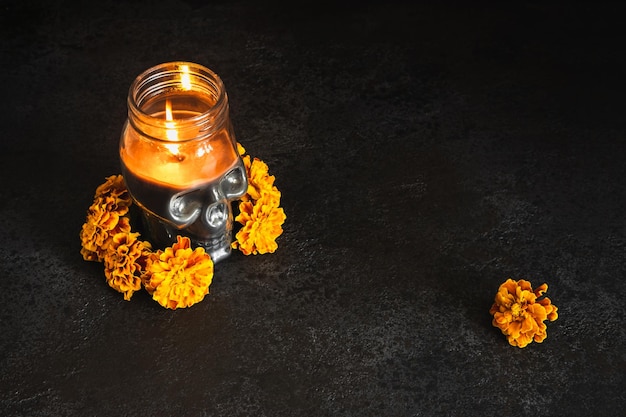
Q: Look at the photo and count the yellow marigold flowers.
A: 7